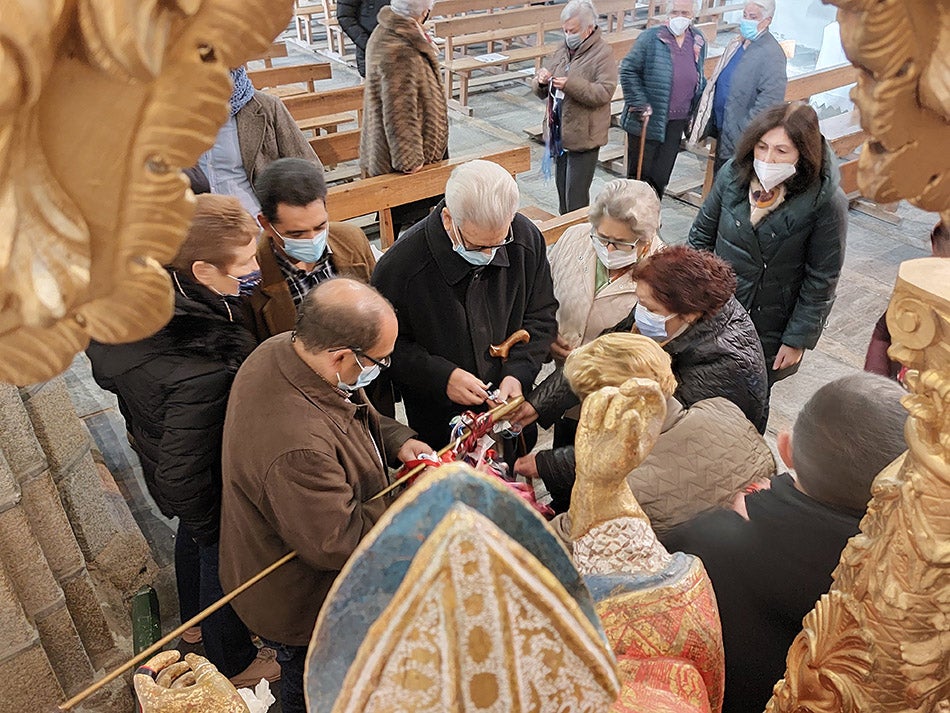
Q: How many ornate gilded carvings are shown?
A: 3